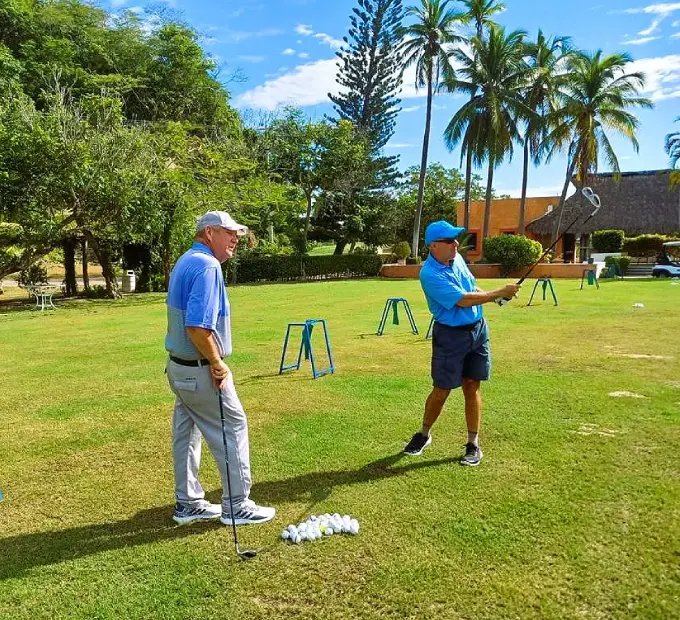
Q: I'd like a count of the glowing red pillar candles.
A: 0